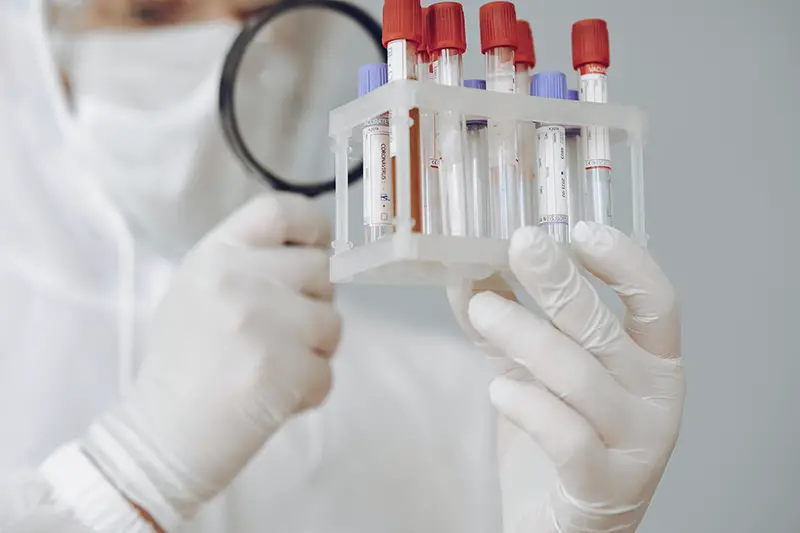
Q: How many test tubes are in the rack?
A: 10